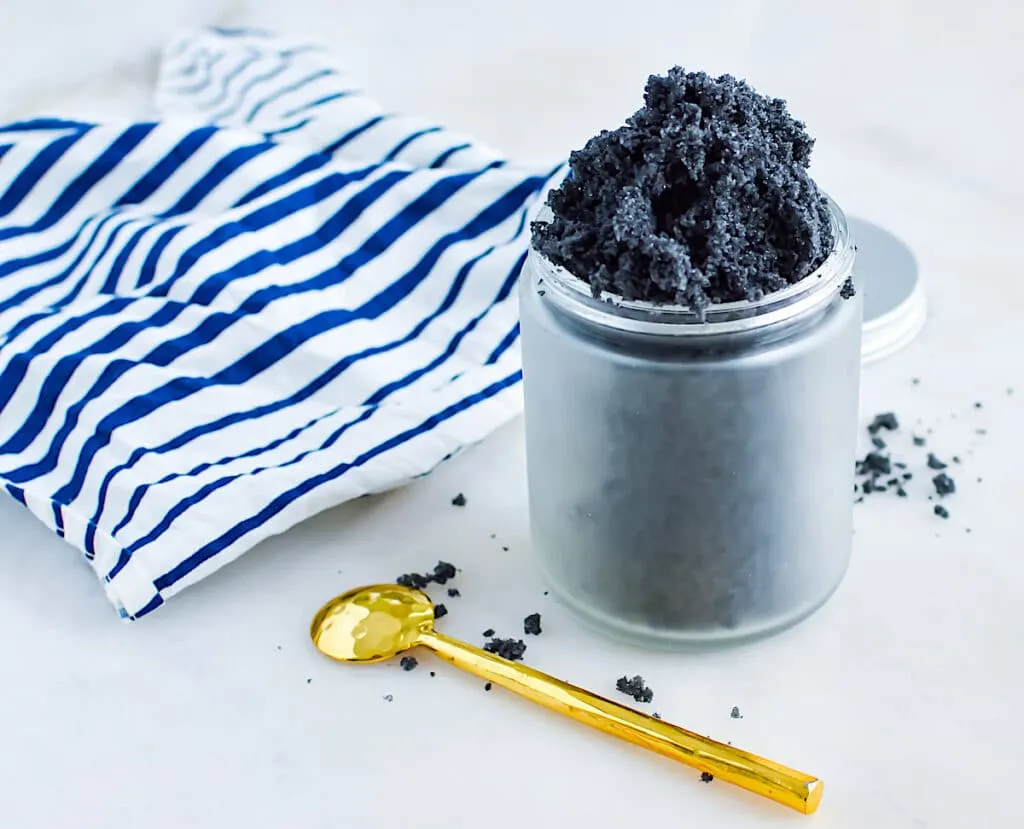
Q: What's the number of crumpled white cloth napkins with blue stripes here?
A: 1